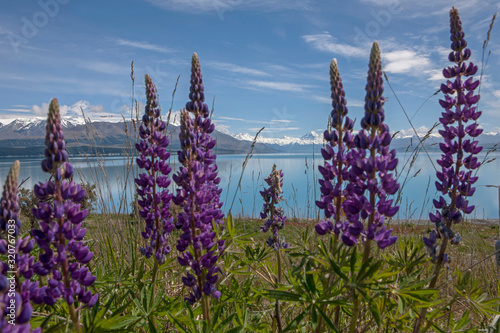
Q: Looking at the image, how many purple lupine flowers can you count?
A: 9